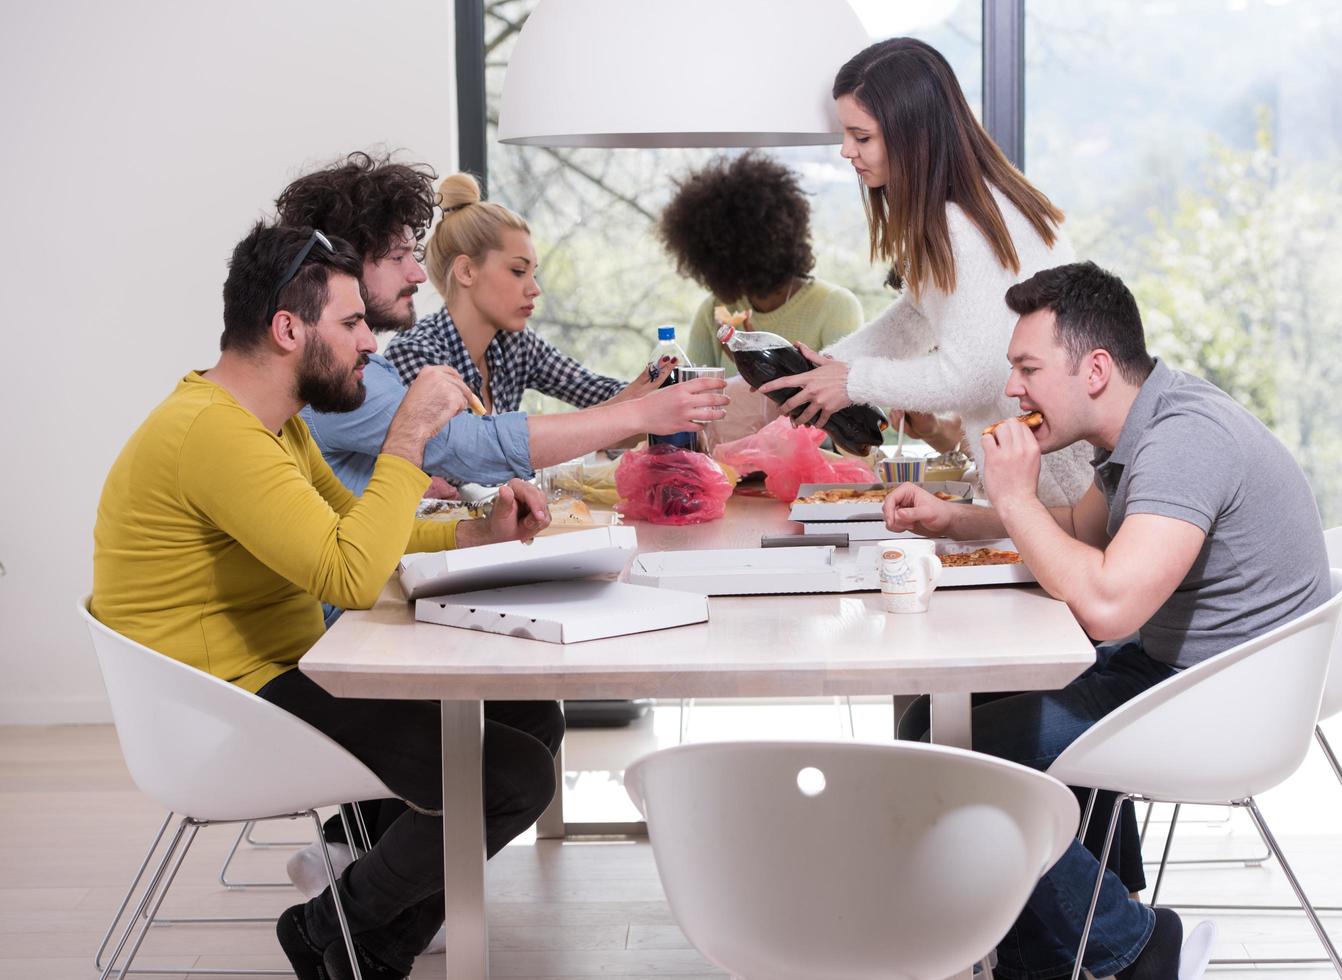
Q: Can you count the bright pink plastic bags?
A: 2